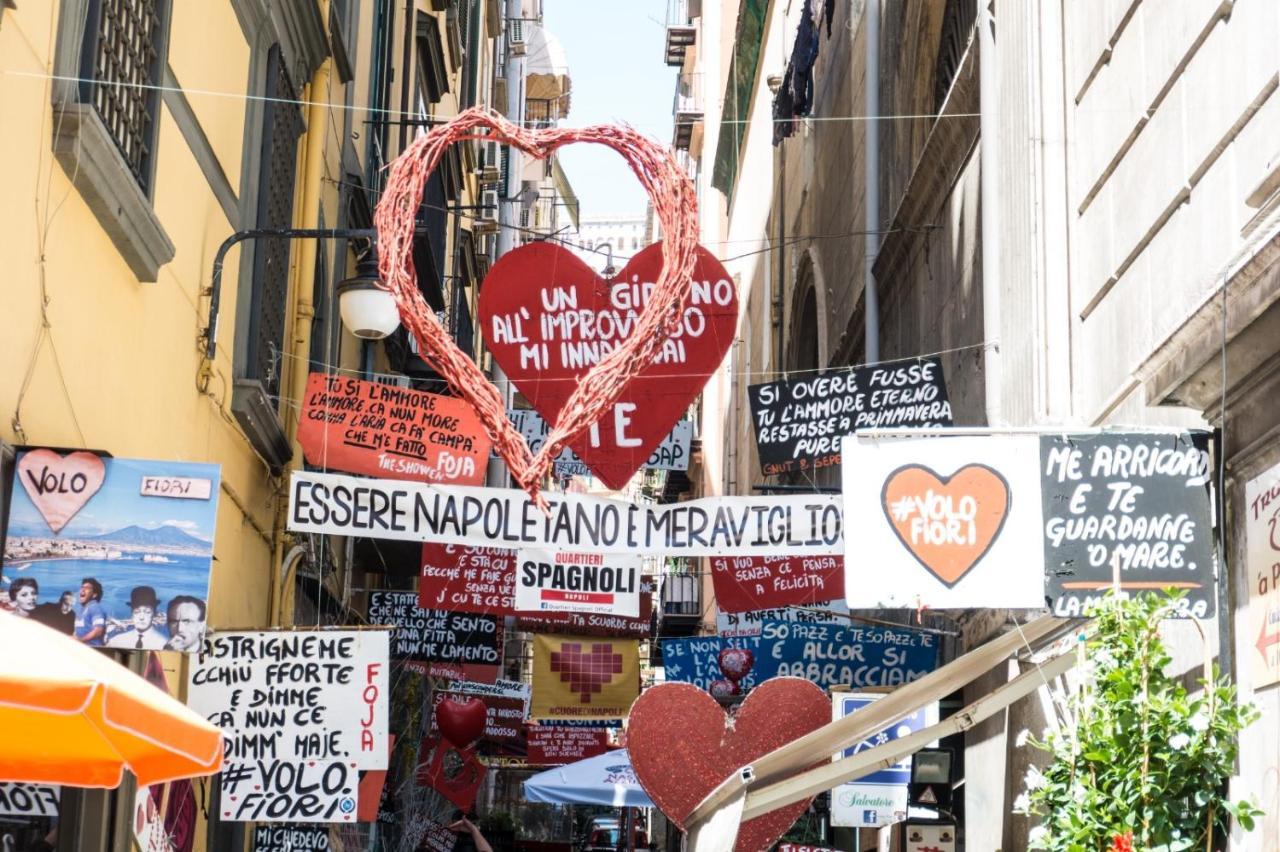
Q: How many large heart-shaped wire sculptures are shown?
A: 1